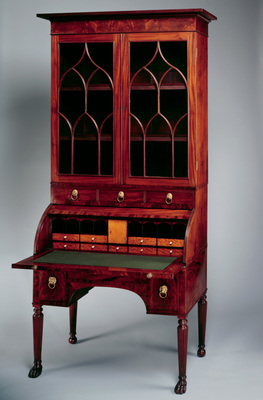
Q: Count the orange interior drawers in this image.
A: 9